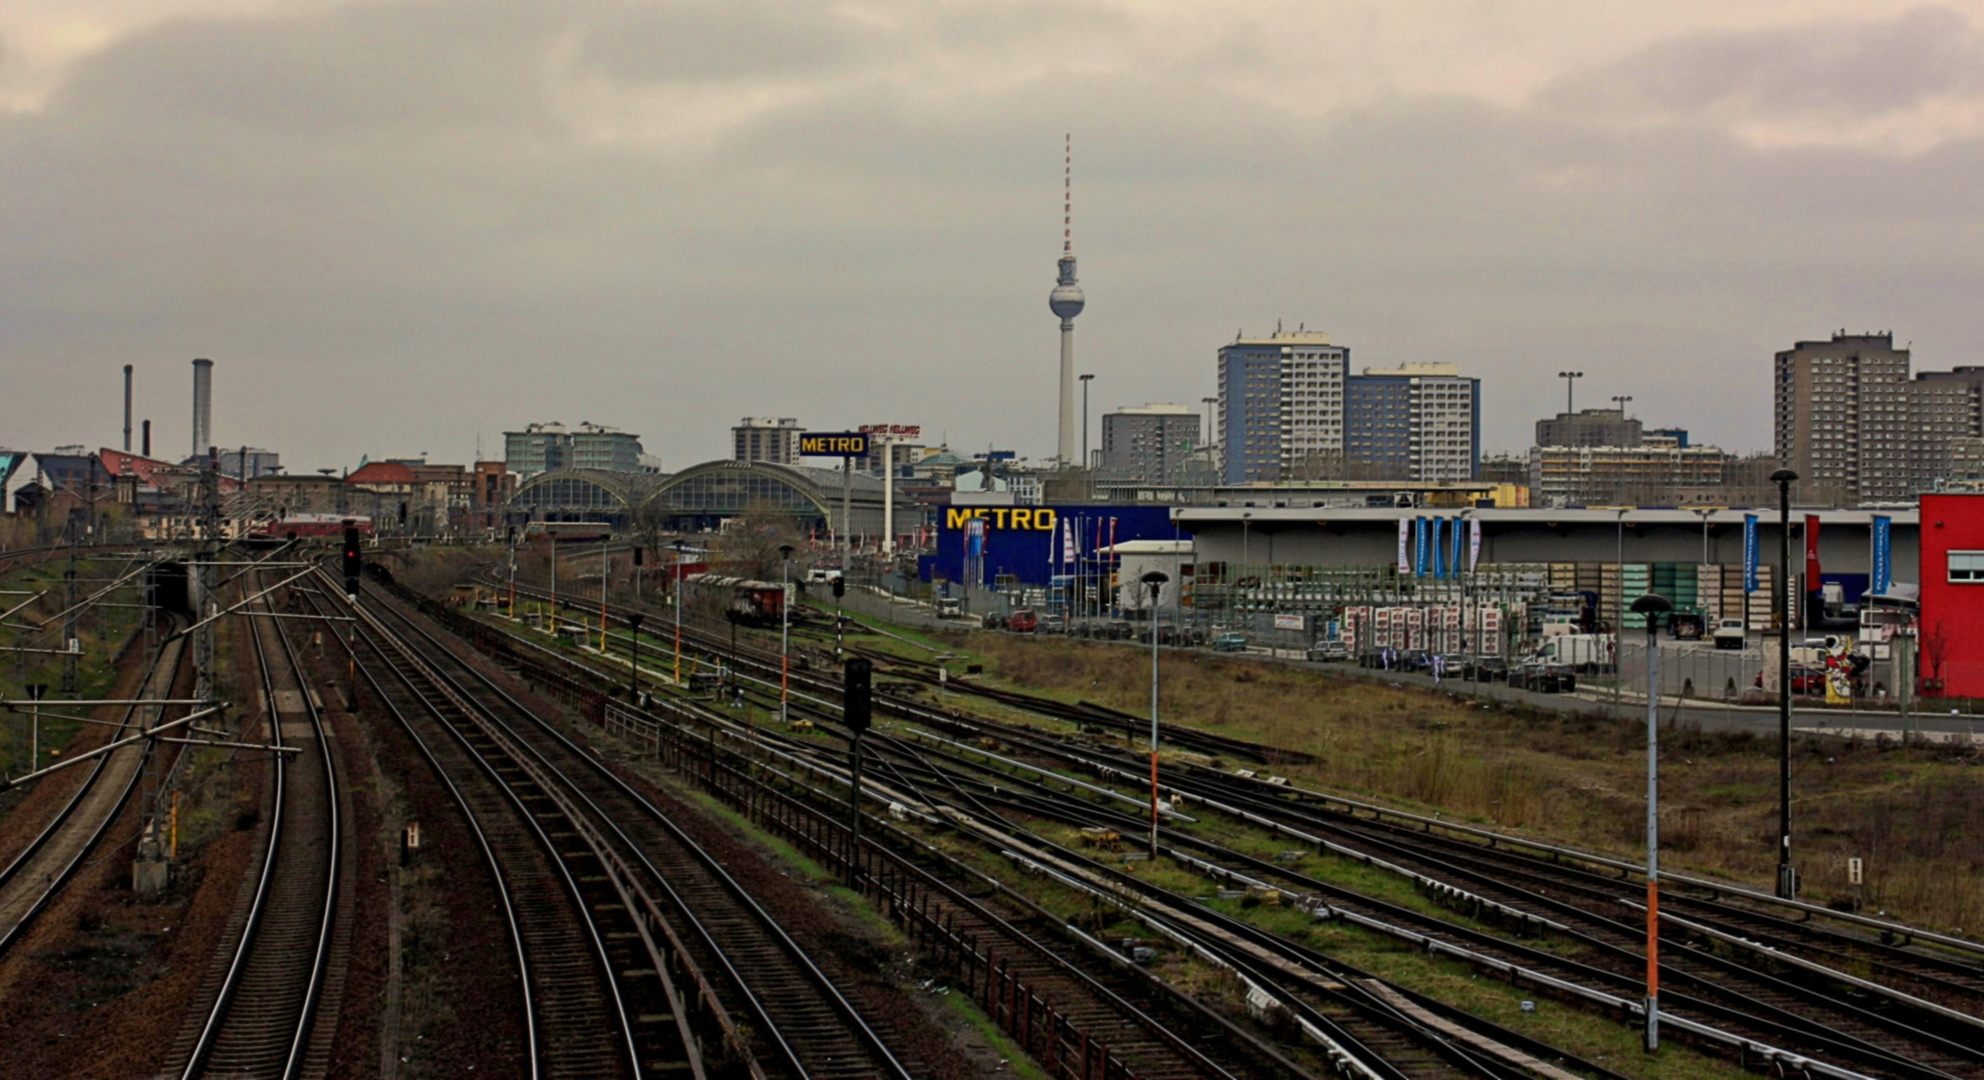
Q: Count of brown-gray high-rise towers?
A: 2